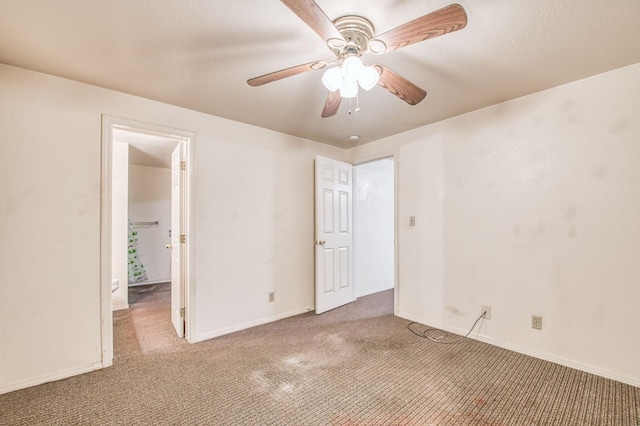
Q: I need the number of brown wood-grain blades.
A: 5